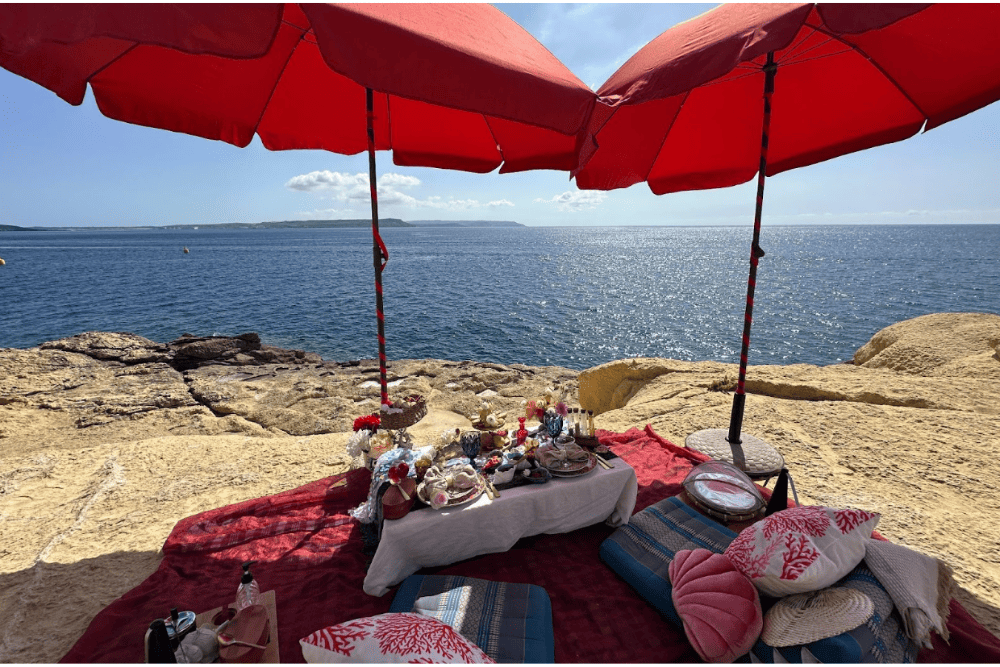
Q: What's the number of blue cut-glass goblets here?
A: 2